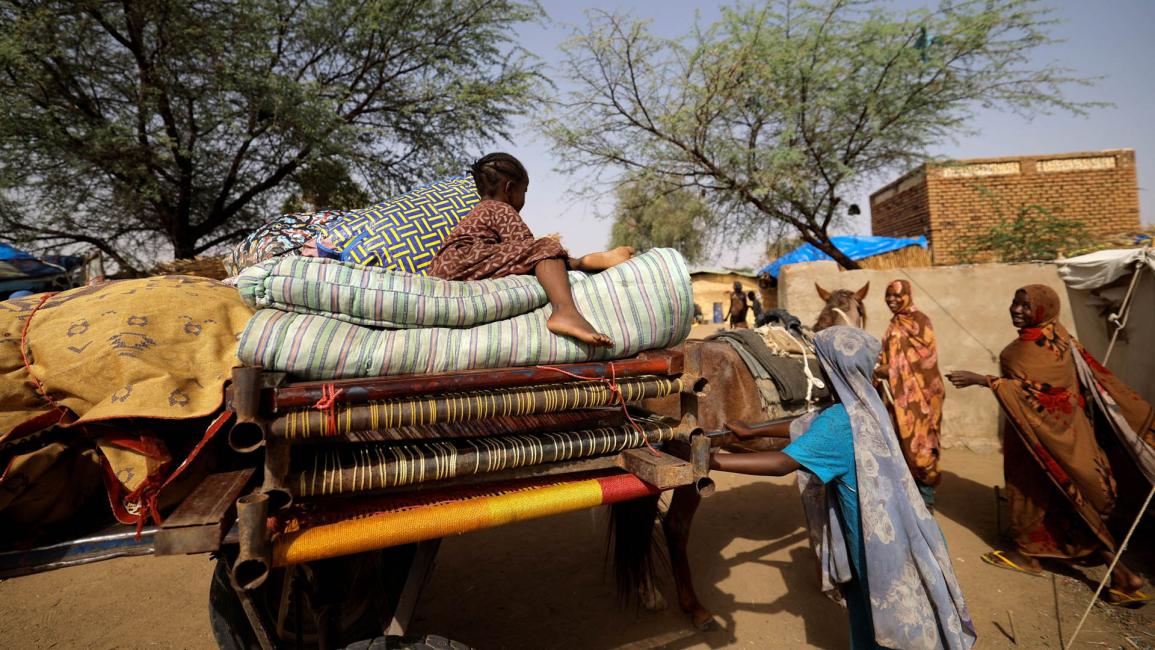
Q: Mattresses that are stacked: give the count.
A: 2